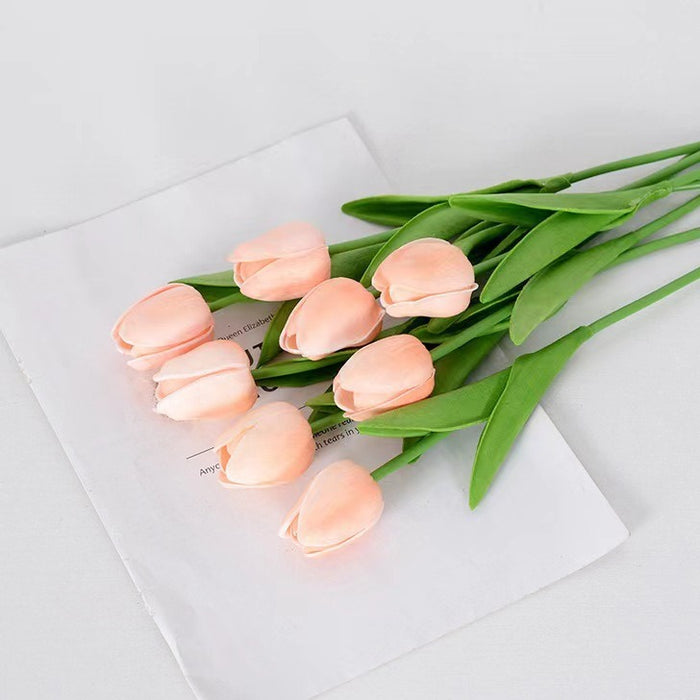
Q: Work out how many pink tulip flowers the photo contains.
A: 8